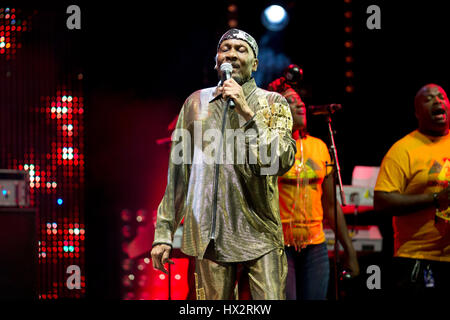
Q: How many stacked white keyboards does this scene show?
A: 2